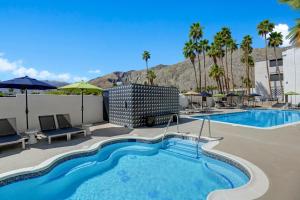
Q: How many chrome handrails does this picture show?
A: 2